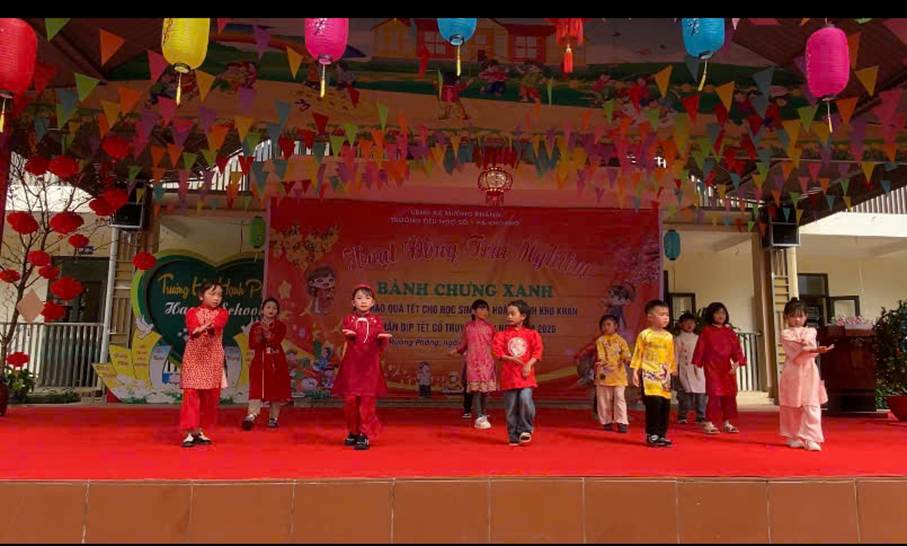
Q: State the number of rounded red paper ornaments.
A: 15